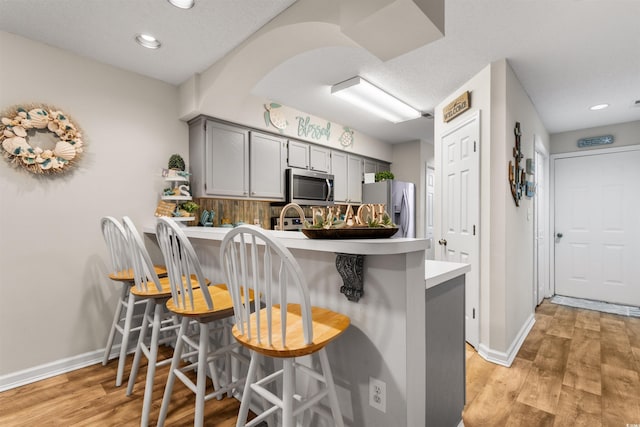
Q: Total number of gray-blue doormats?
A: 1